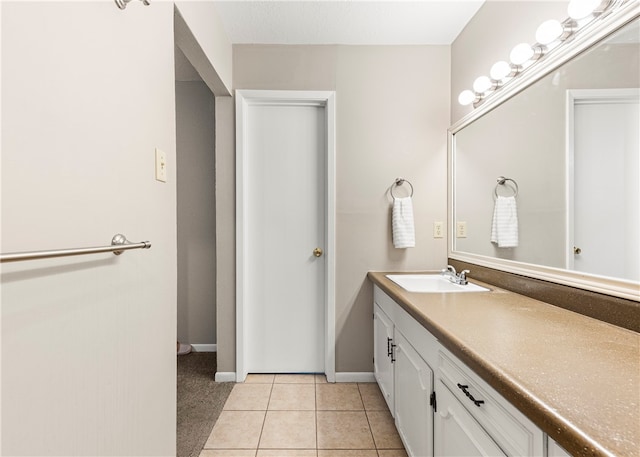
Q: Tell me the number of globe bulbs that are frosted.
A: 6